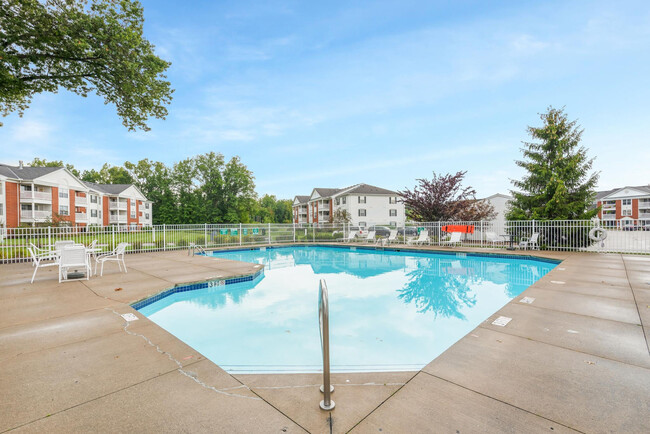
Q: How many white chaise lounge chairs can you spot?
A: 5